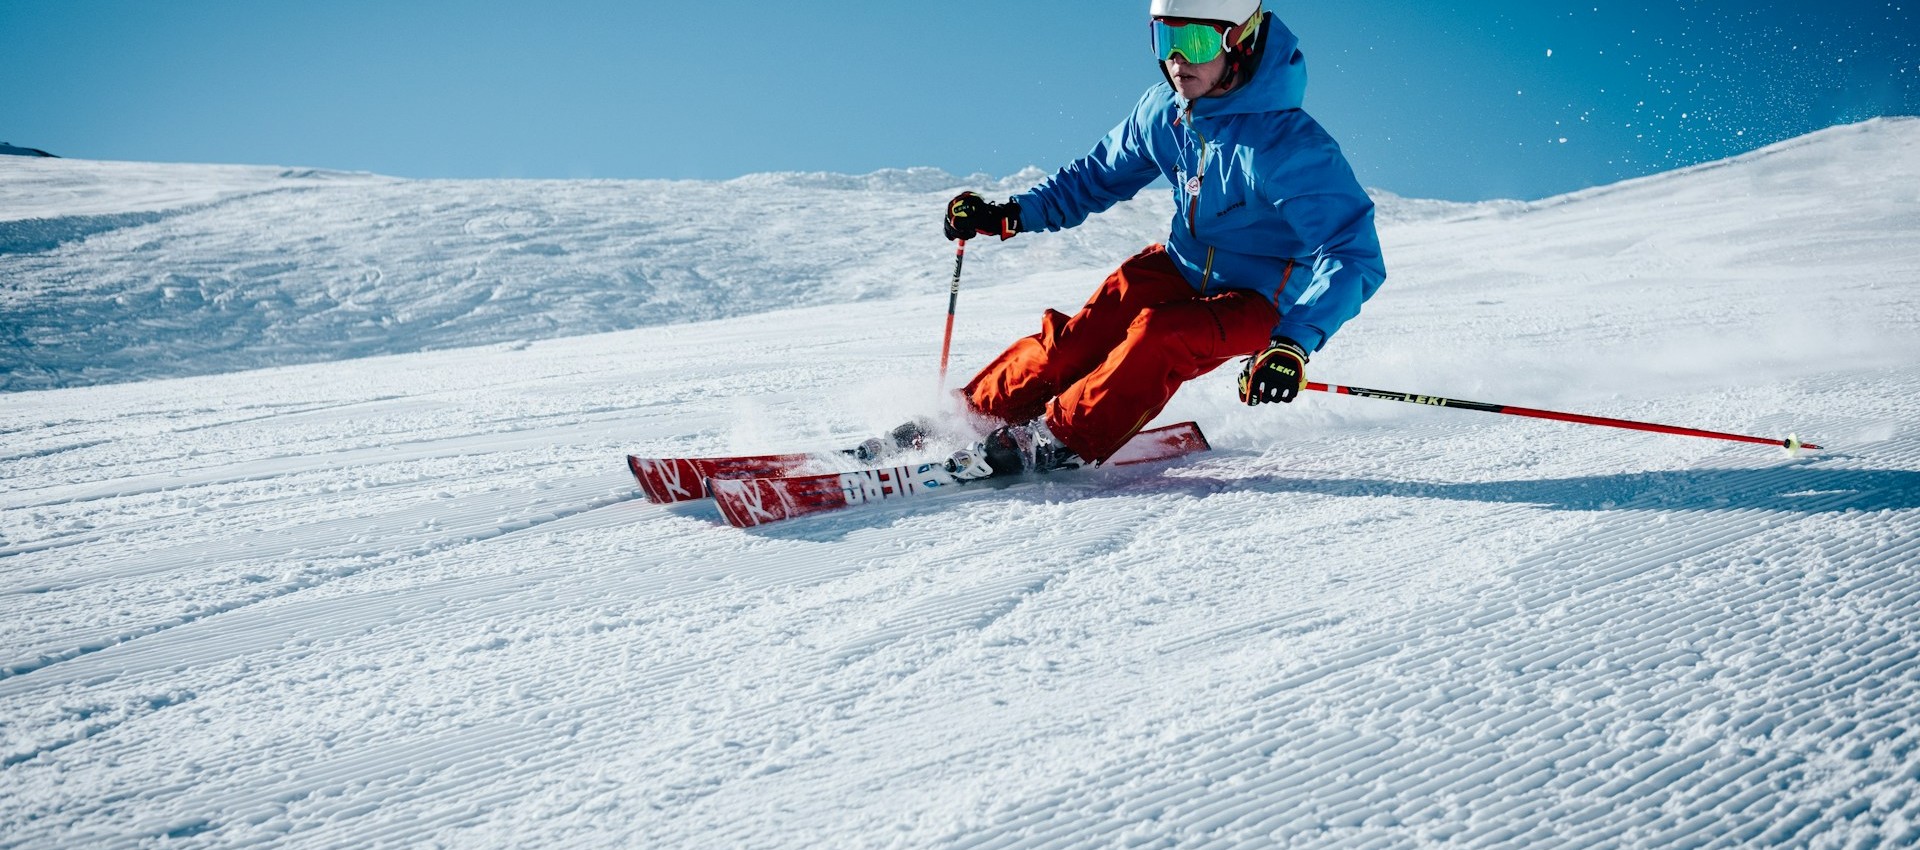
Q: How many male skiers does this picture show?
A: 1